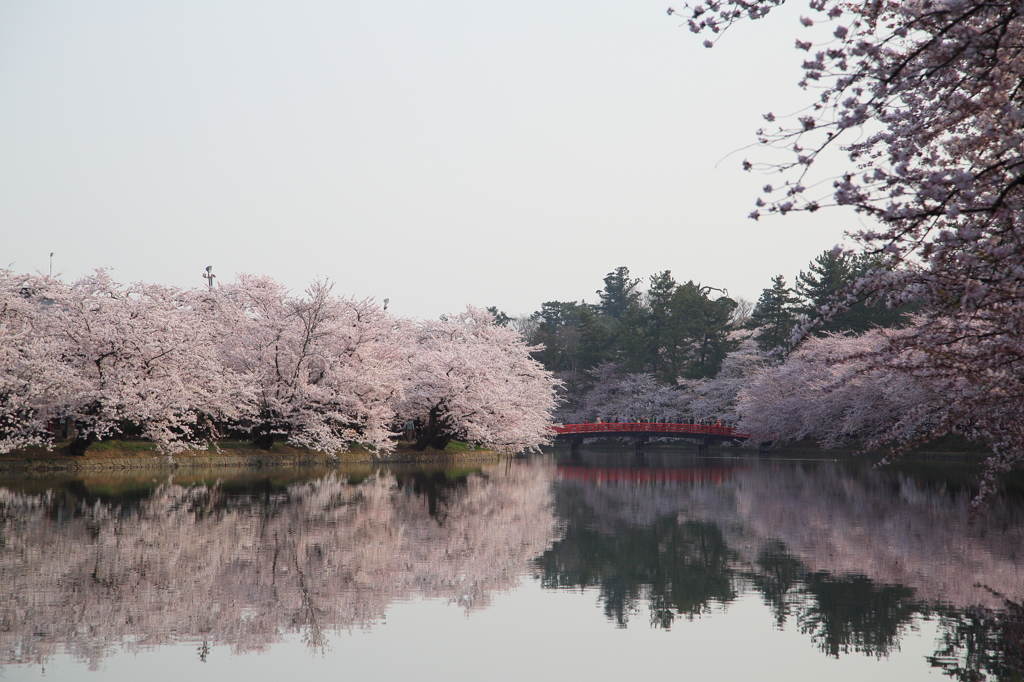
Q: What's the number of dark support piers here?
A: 3